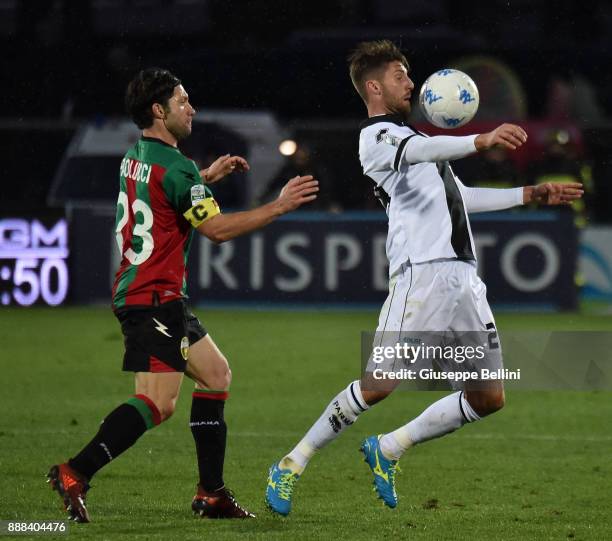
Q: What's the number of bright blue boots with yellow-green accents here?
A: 2